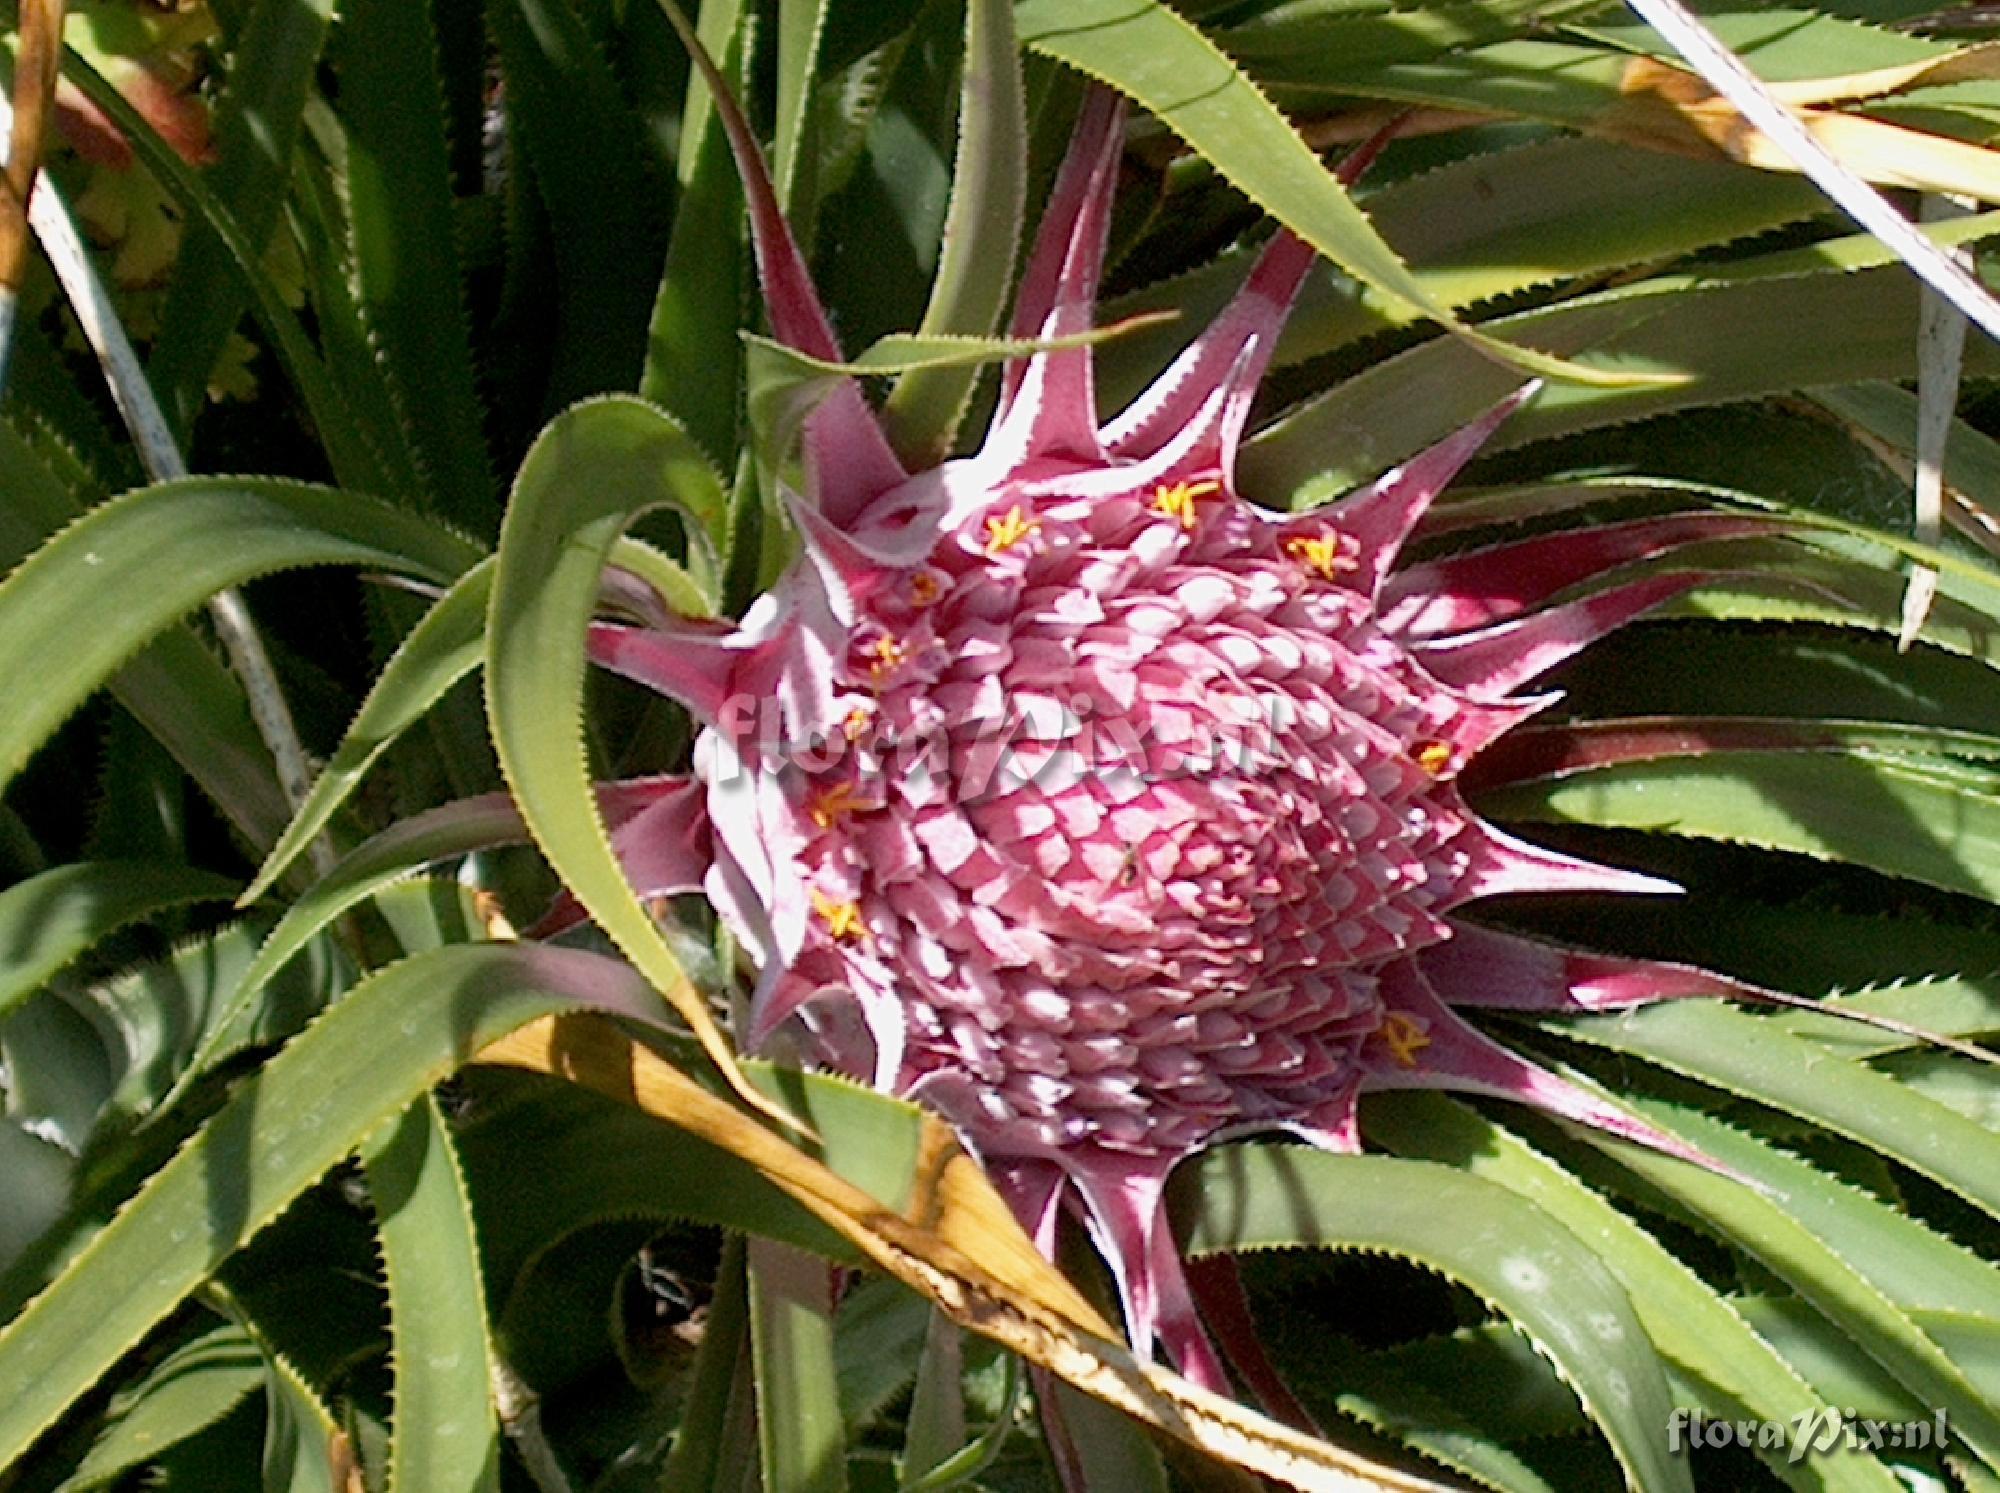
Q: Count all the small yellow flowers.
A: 10